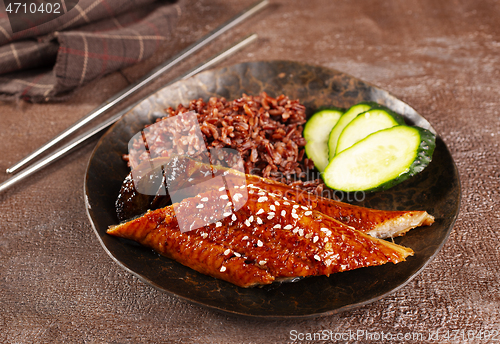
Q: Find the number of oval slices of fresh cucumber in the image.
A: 4